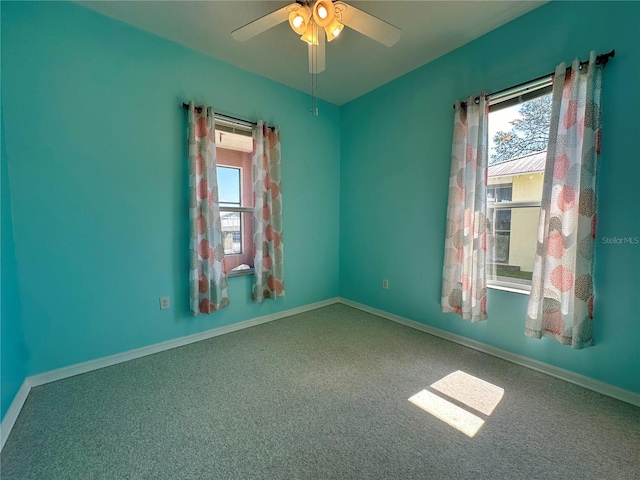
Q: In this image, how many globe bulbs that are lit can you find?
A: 4